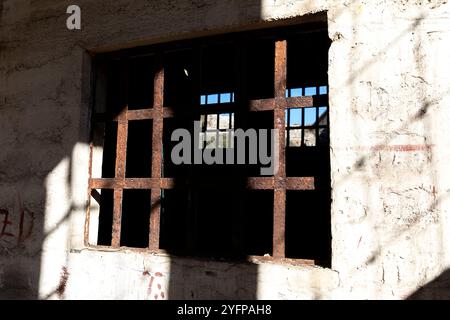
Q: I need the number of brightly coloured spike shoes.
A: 0